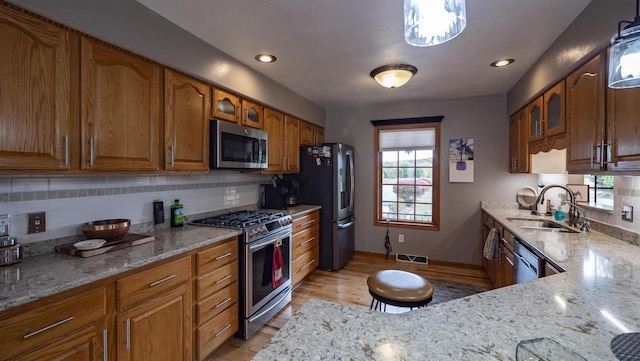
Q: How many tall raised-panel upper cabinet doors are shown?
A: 9